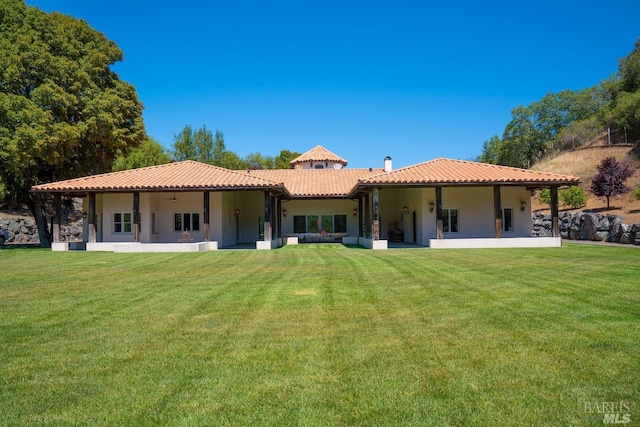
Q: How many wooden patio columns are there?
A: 13